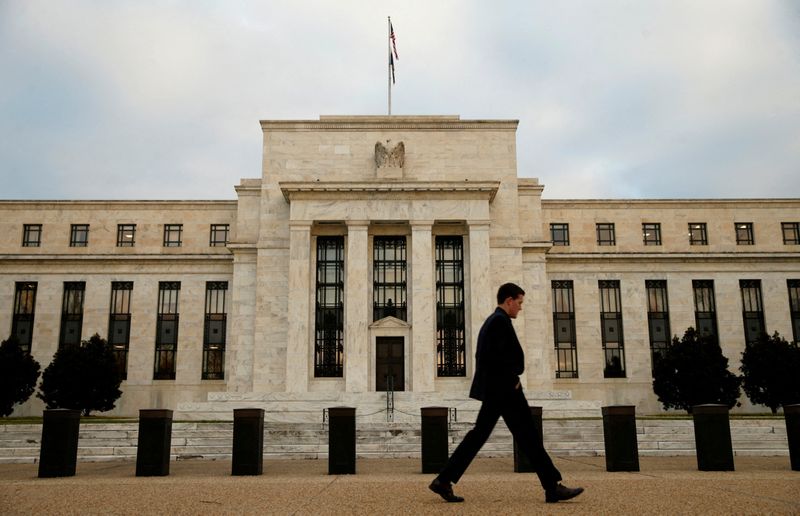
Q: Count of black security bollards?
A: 9